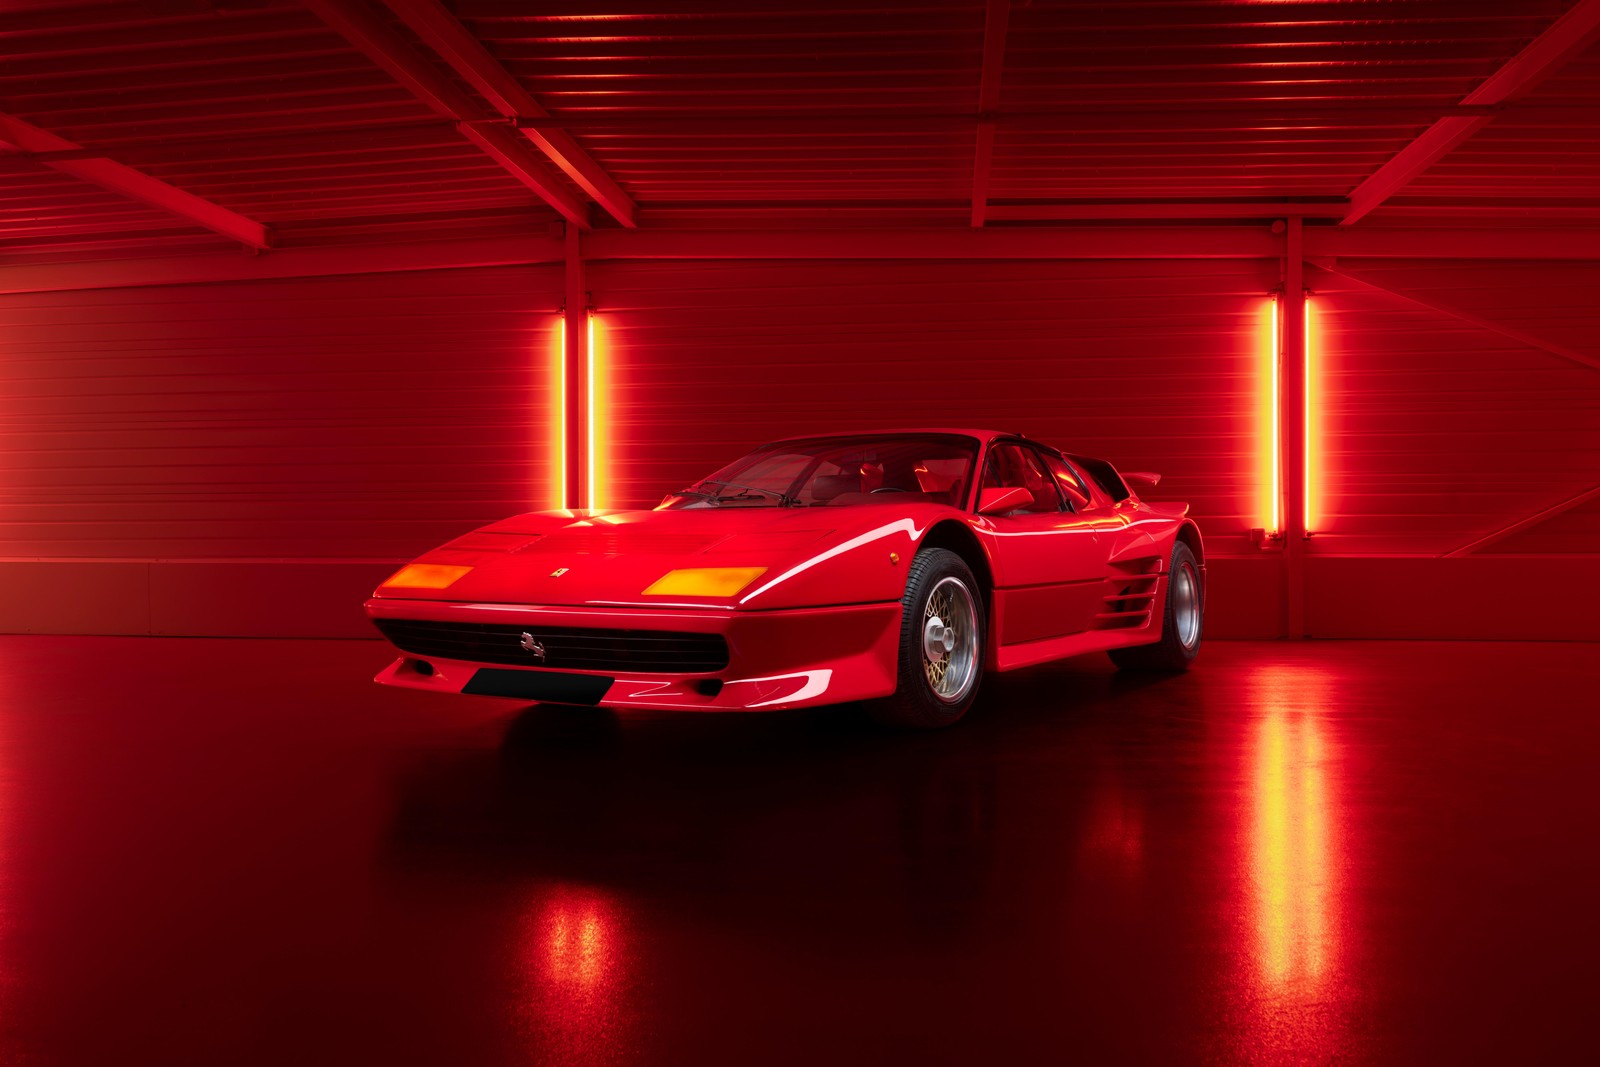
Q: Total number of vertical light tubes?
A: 4